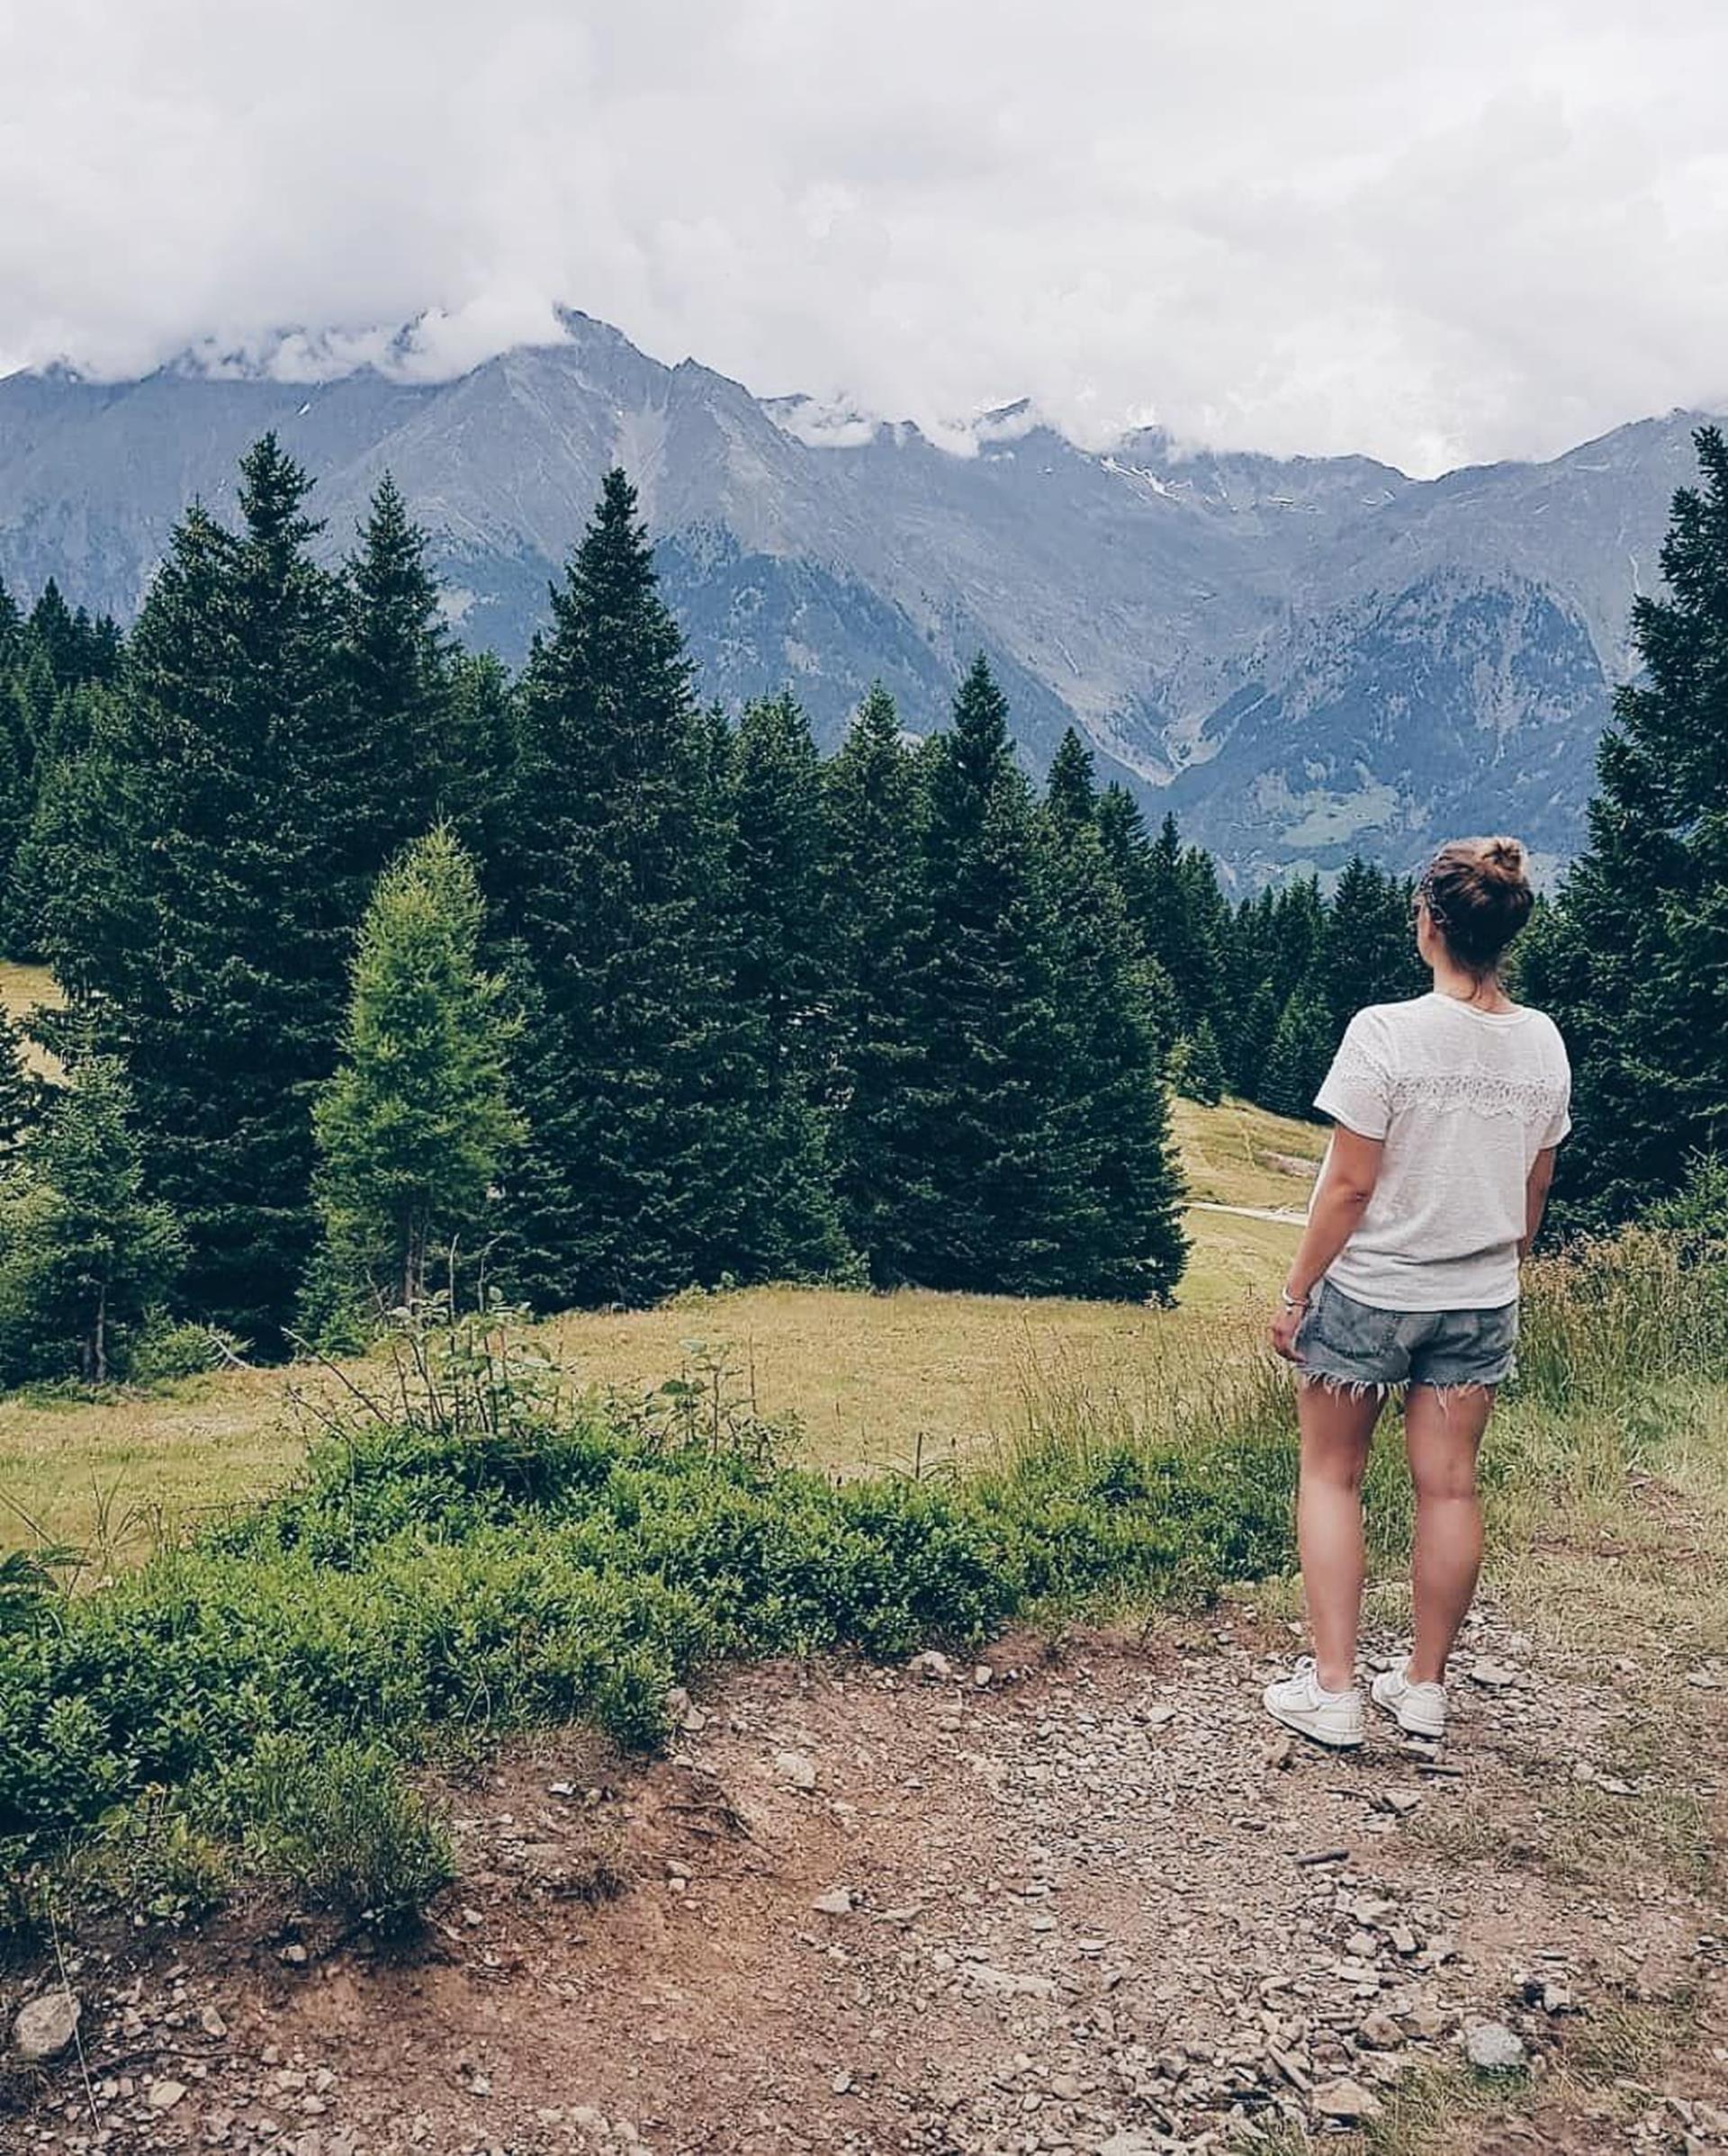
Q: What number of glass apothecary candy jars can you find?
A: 0